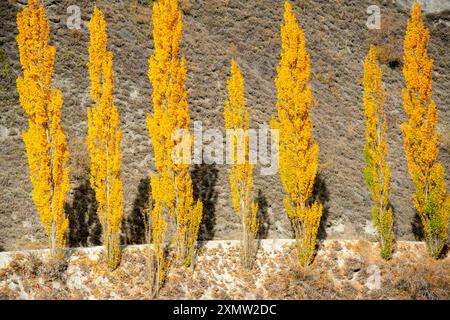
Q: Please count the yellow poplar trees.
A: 7